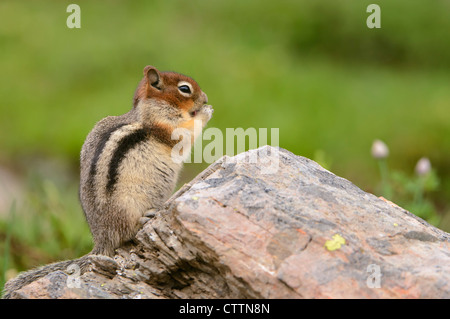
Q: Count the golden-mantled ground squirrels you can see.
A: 1